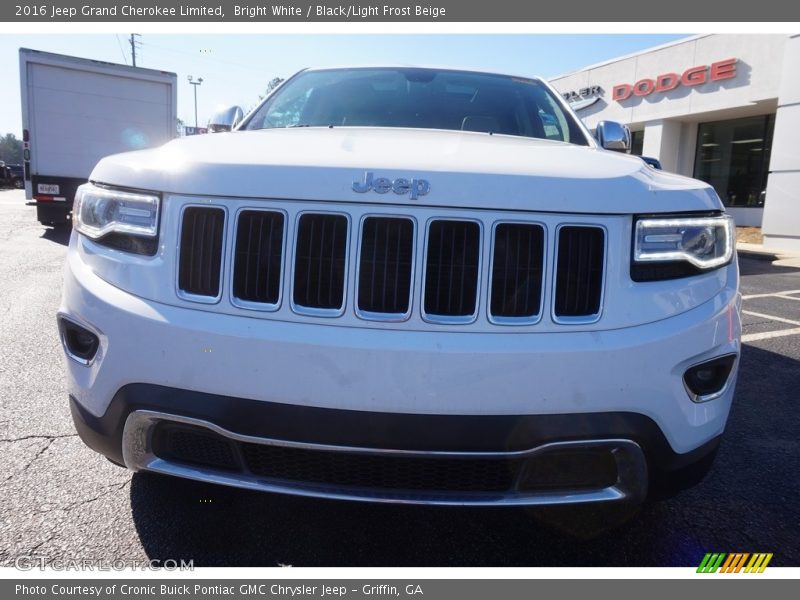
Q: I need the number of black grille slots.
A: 7